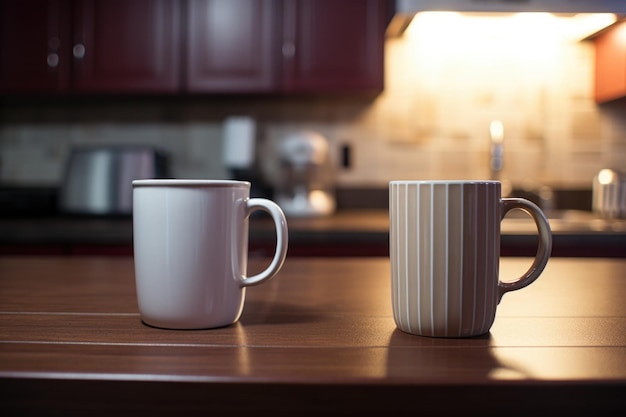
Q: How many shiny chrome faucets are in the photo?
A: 1